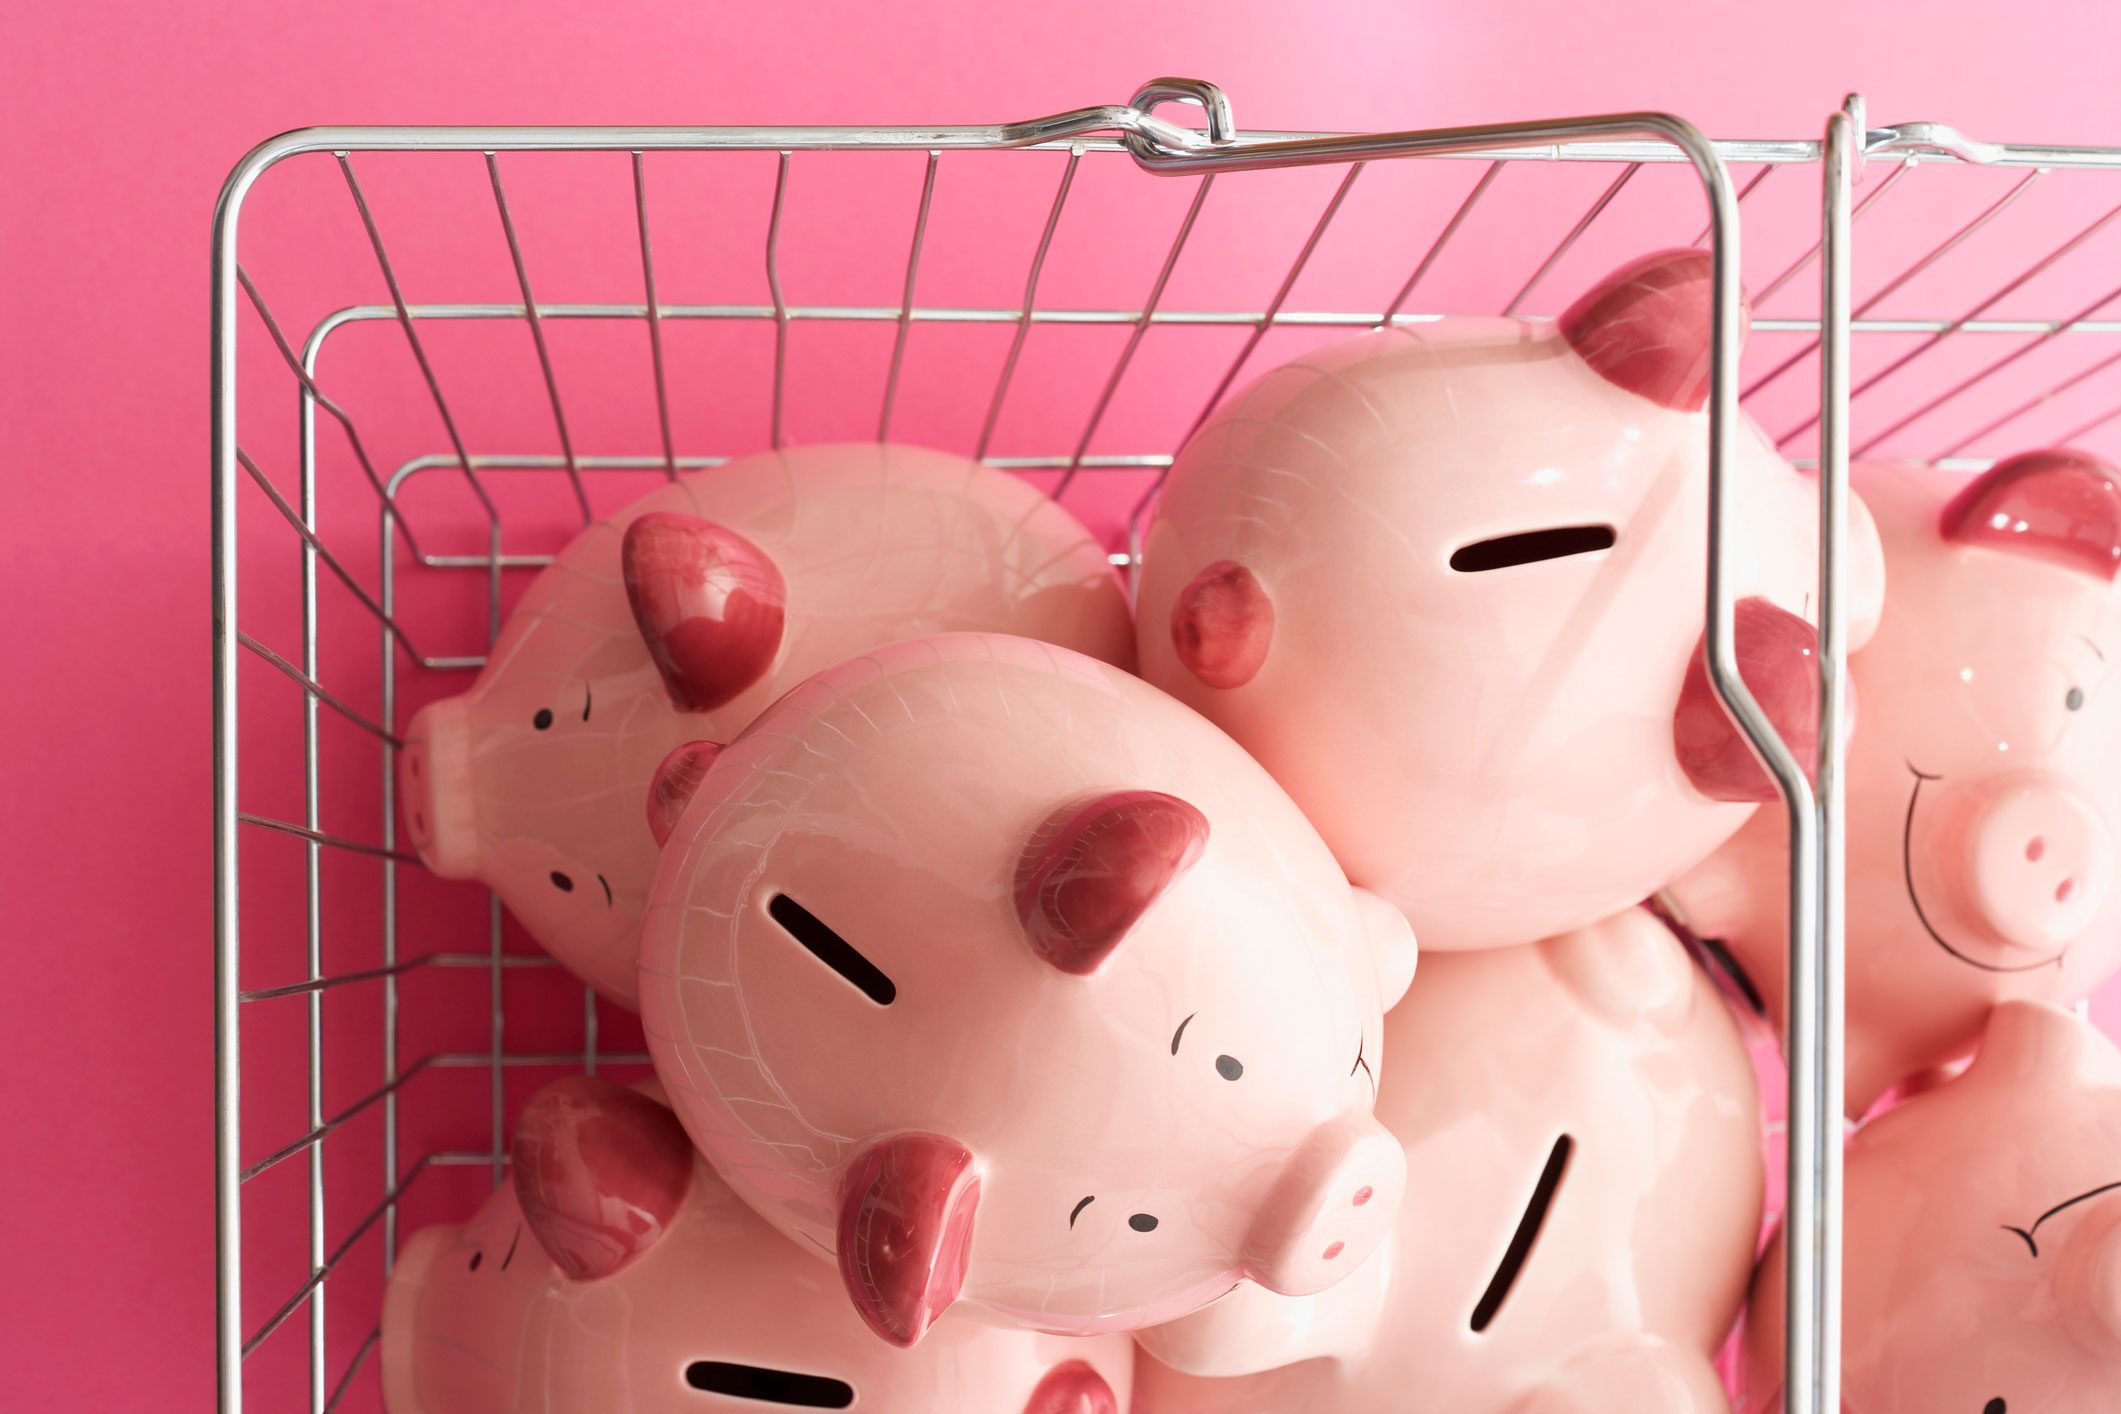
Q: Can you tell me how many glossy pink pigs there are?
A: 7